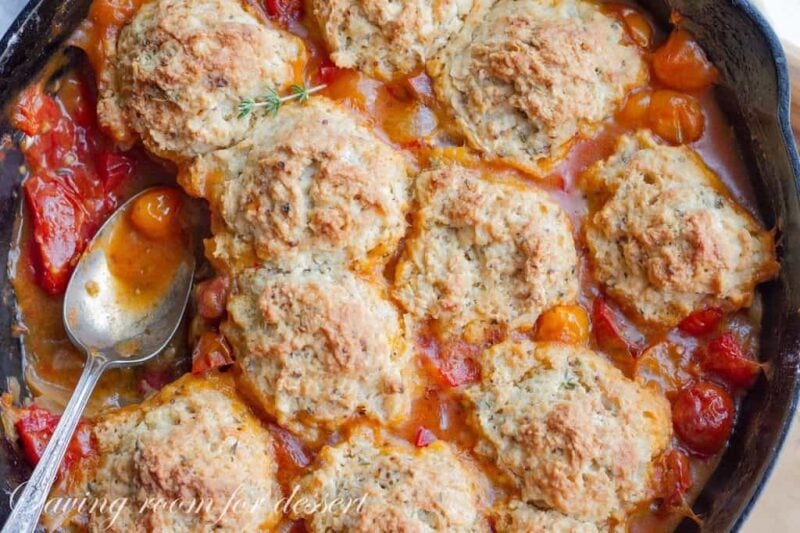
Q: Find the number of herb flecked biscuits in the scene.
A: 11